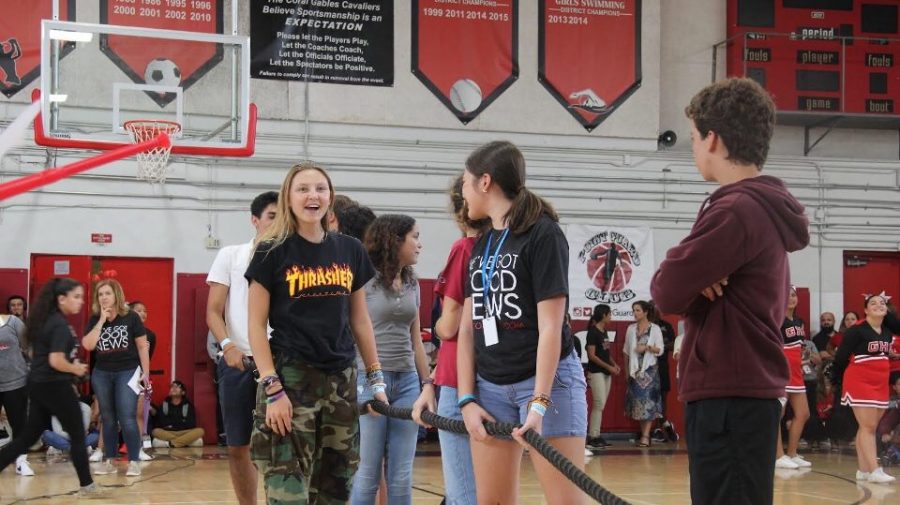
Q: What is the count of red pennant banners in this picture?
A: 4